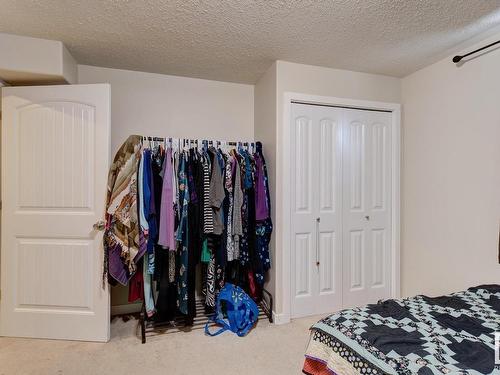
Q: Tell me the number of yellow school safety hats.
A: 0